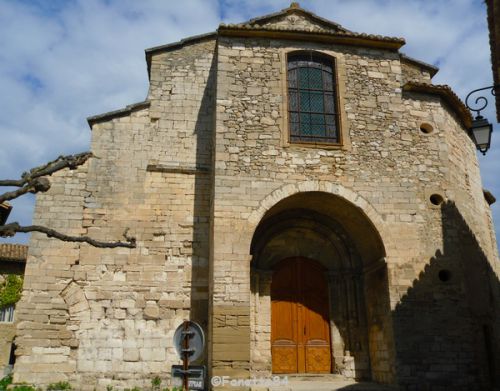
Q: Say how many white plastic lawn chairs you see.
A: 0